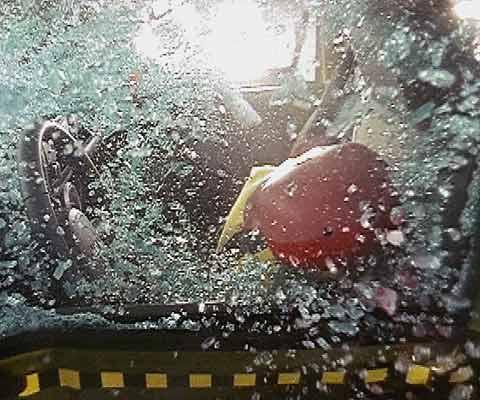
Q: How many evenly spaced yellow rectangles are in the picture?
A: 11